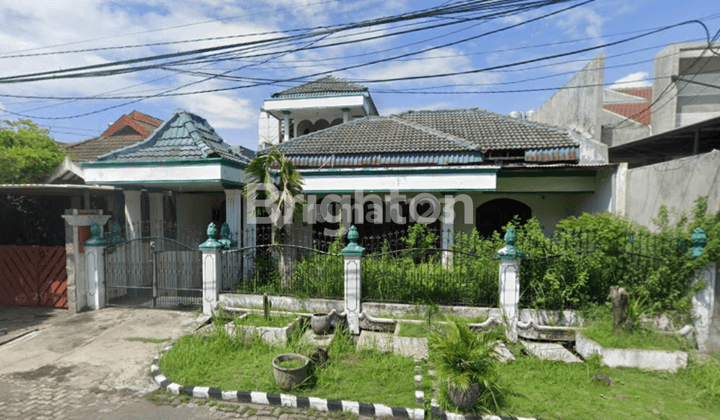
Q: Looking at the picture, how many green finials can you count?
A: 7